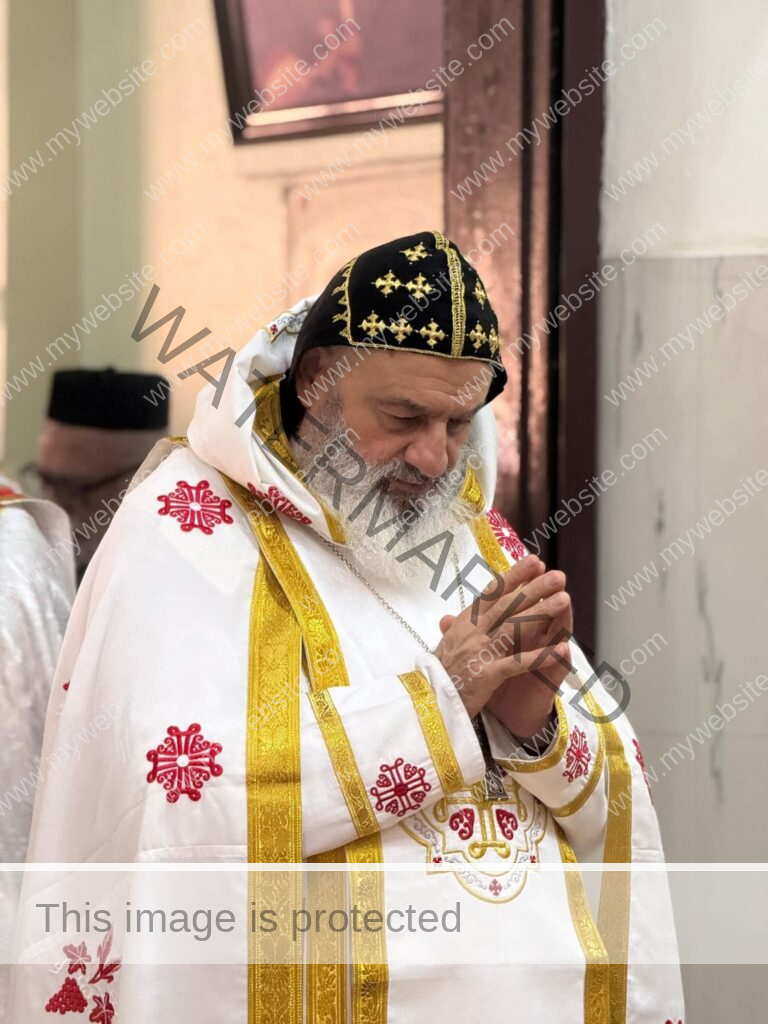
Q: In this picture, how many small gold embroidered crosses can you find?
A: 9